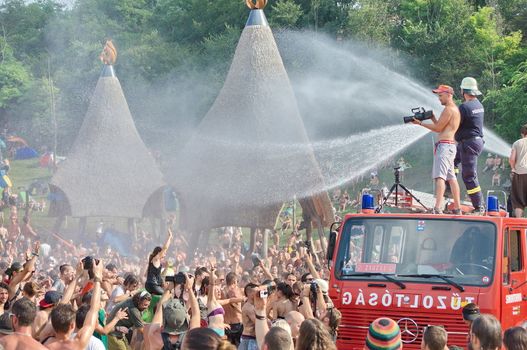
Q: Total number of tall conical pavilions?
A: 2